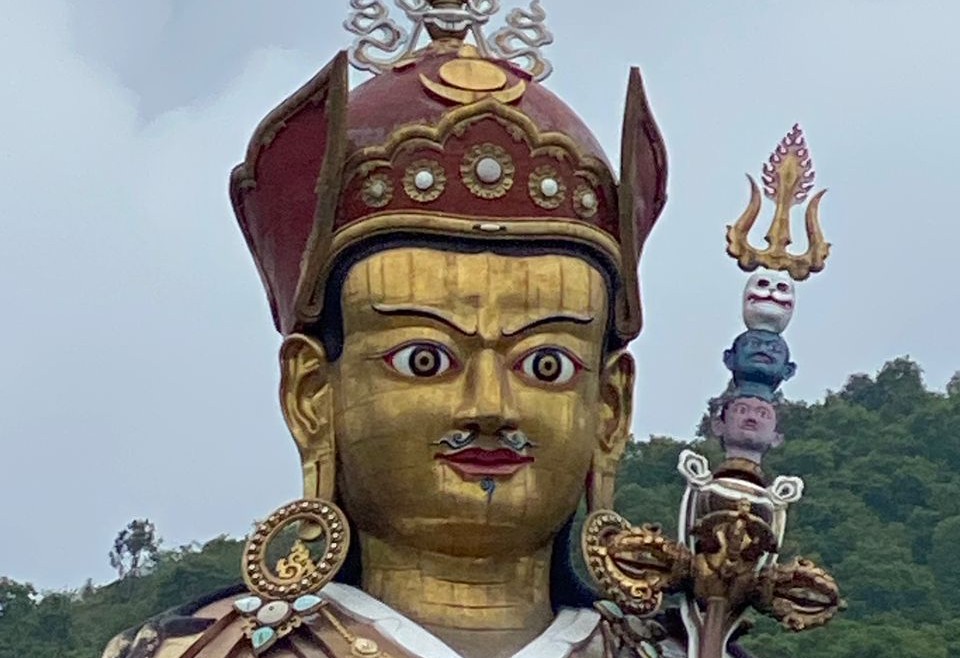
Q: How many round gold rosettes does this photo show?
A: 5